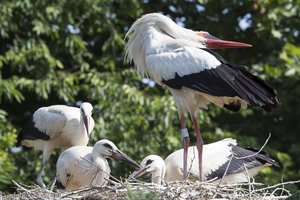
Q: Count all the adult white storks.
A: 1